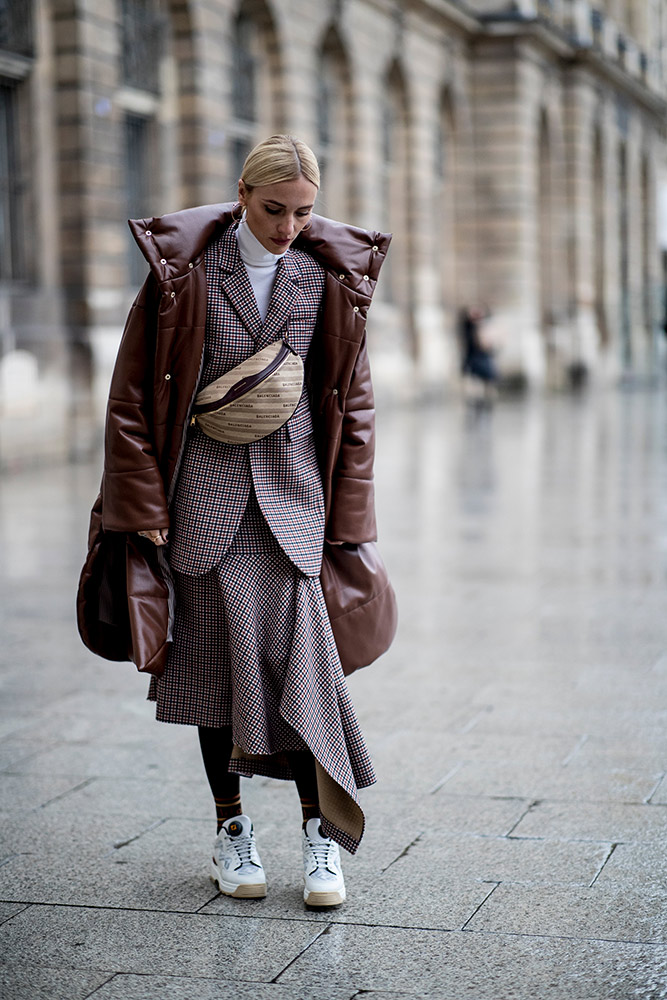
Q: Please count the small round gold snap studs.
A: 10